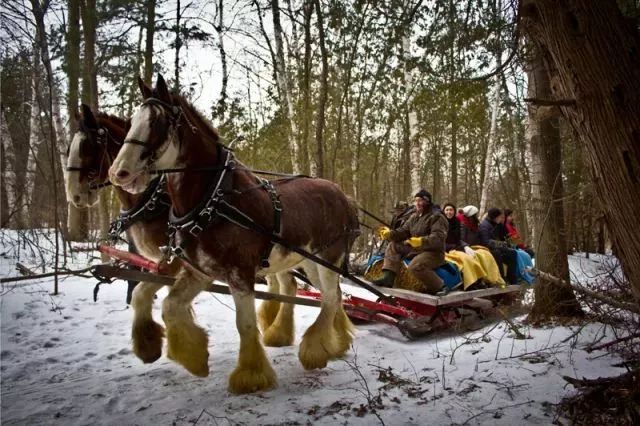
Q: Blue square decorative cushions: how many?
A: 0